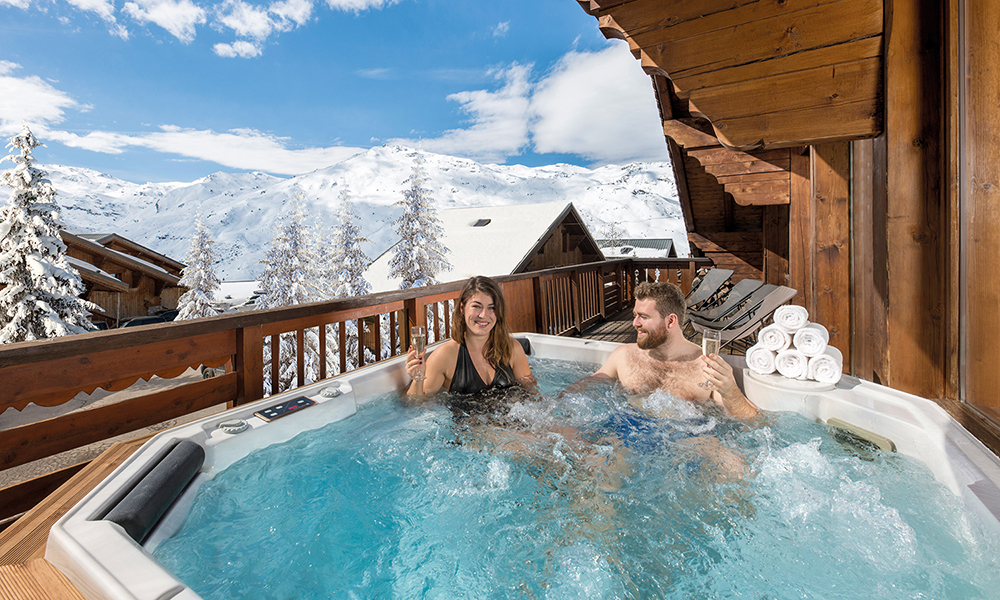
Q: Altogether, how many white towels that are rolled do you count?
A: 6